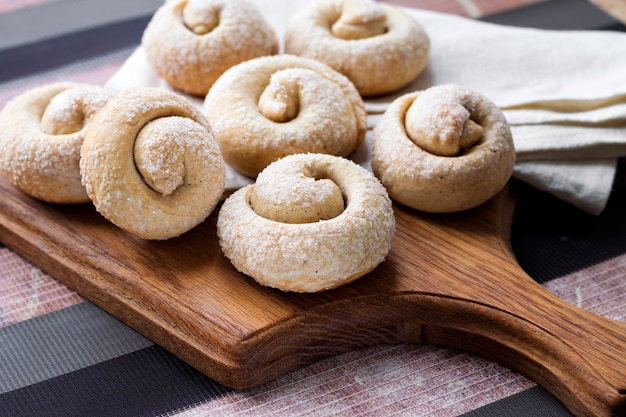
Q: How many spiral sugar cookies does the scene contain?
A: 7